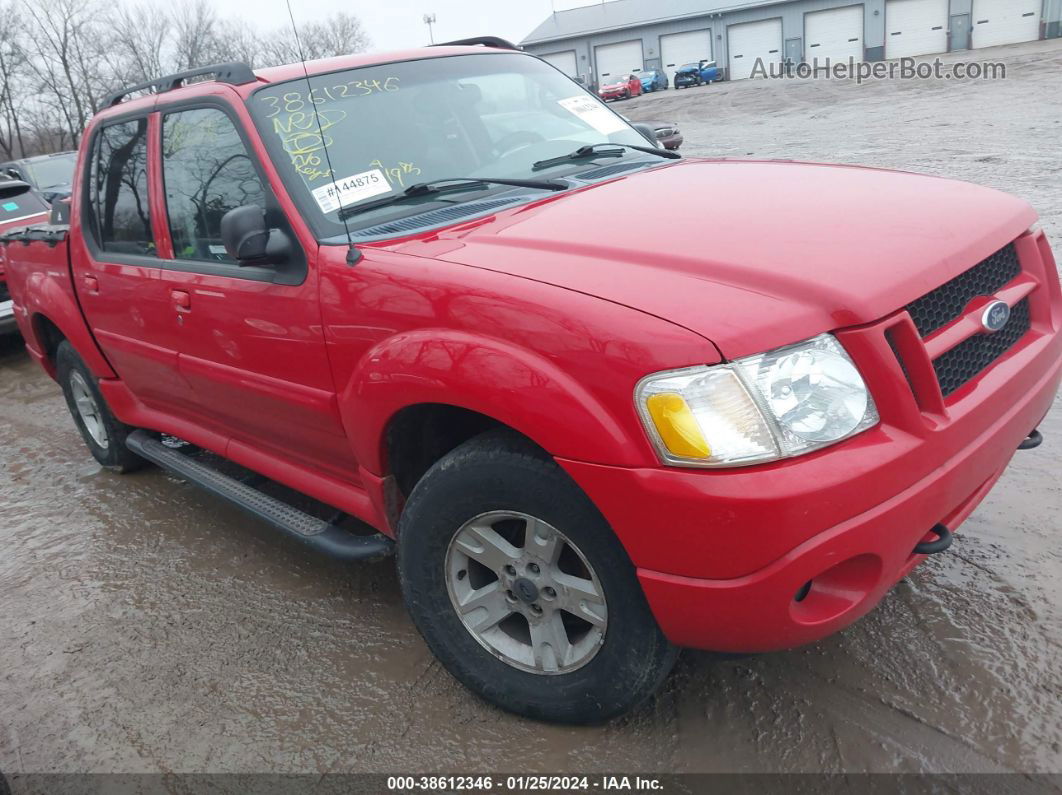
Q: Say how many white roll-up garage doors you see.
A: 7